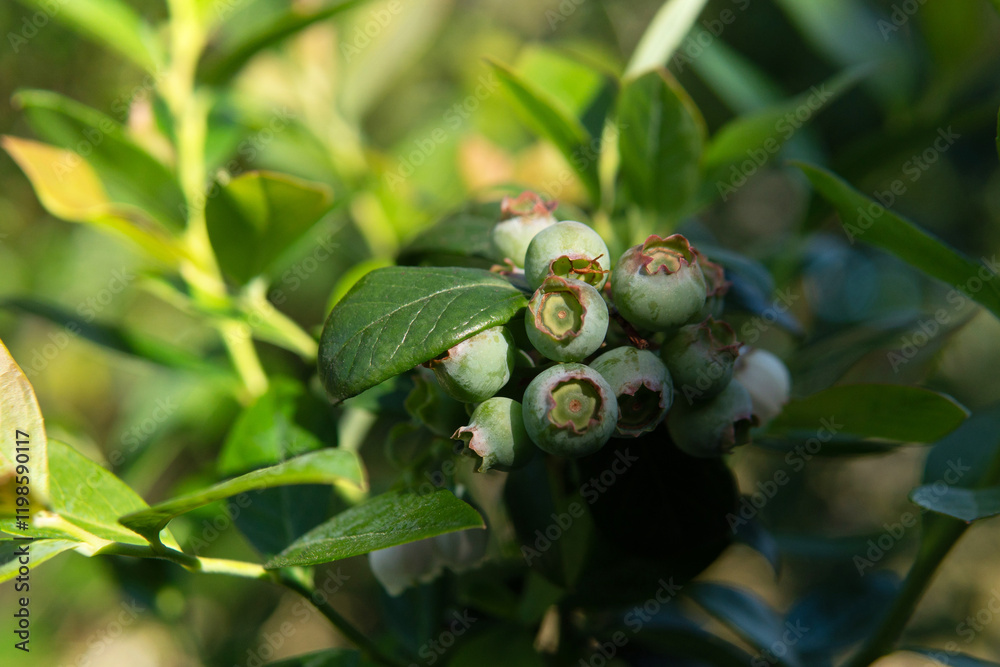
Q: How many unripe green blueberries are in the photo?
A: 12